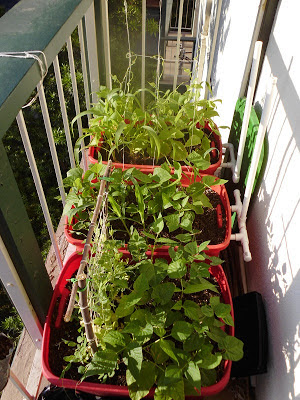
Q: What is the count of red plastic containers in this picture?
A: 3